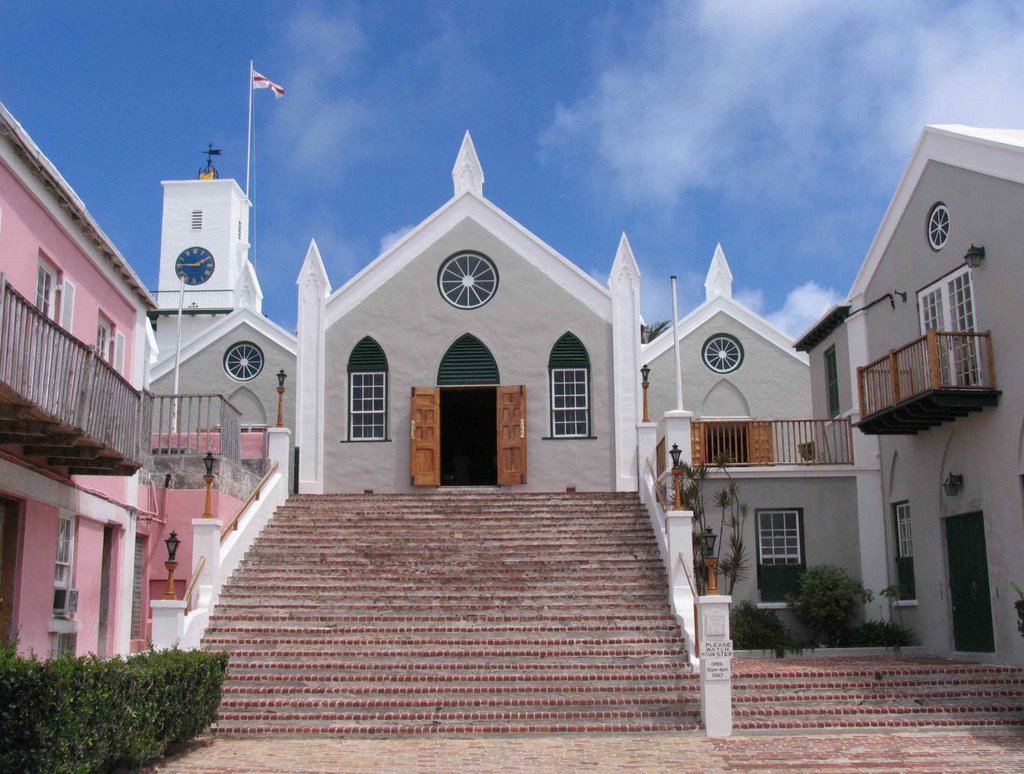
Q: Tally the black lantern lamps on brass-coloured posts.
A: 6